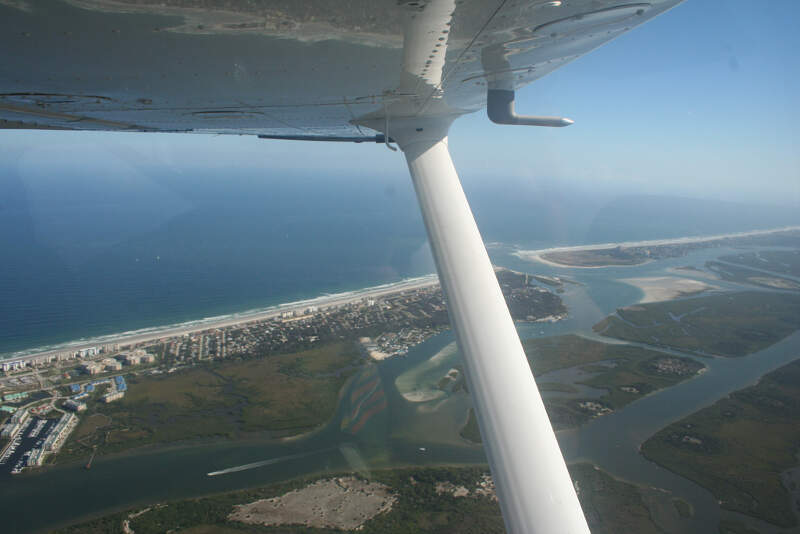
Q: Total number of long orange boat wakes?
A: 0